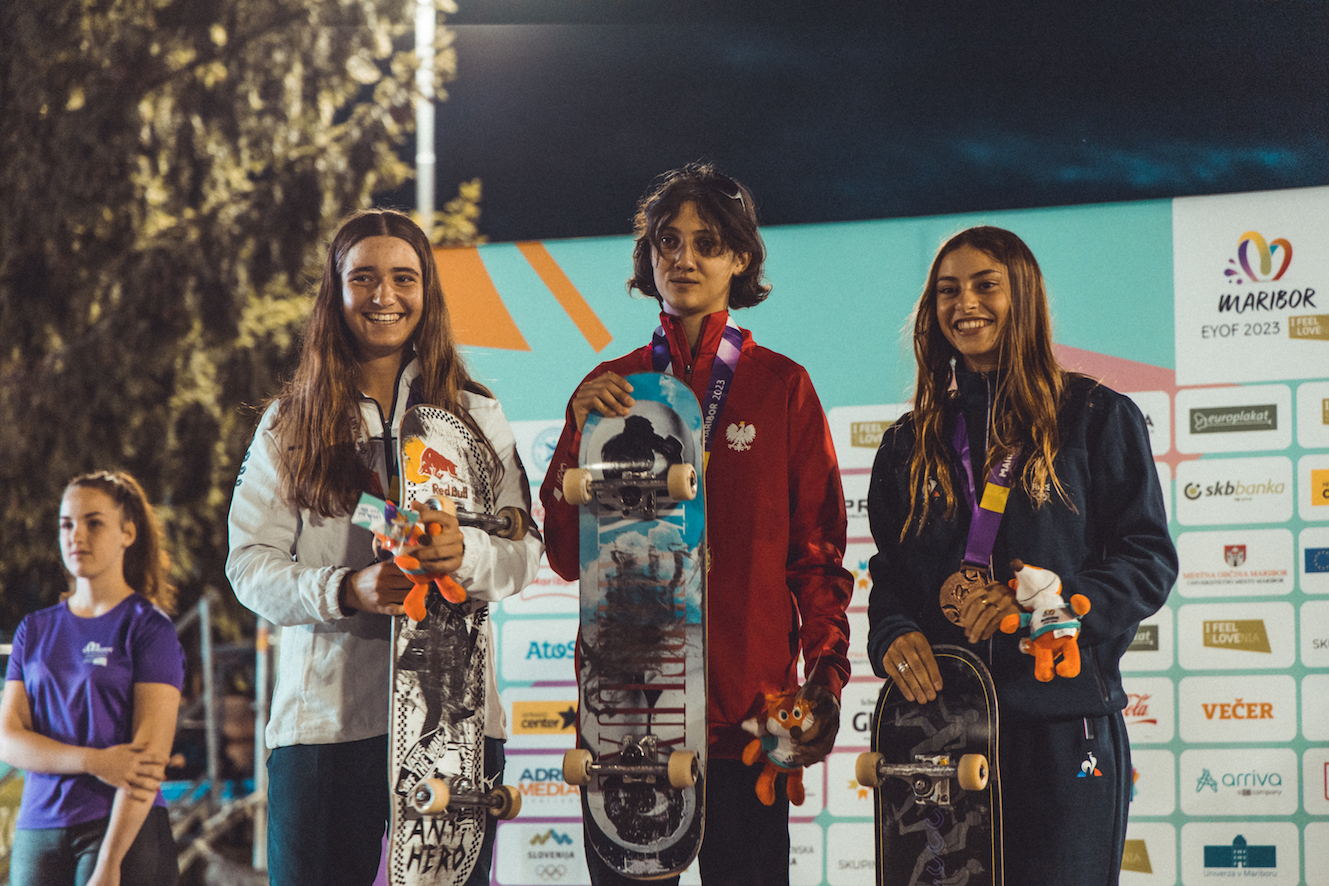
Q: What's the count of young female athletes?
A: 3